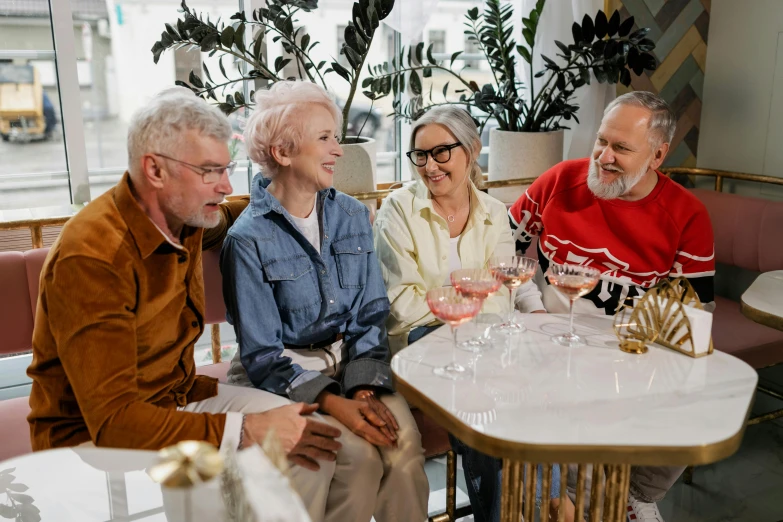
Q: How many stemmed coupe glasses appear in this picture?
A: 4